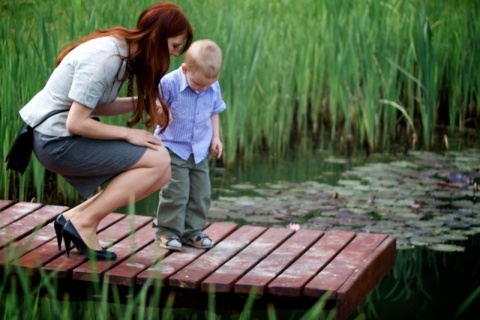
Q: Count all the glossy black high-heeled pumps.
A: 2